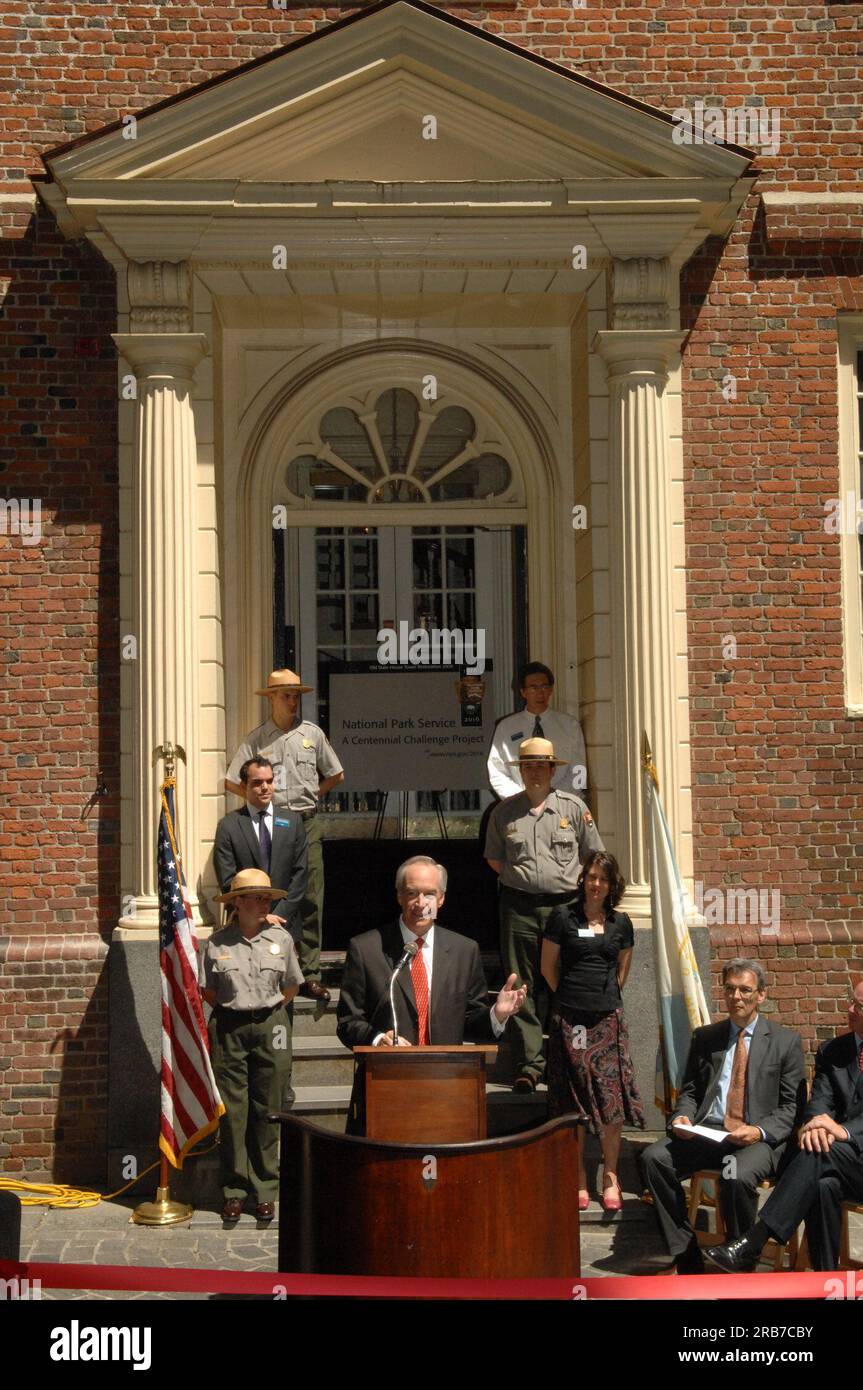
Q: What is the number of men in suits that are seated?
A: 2